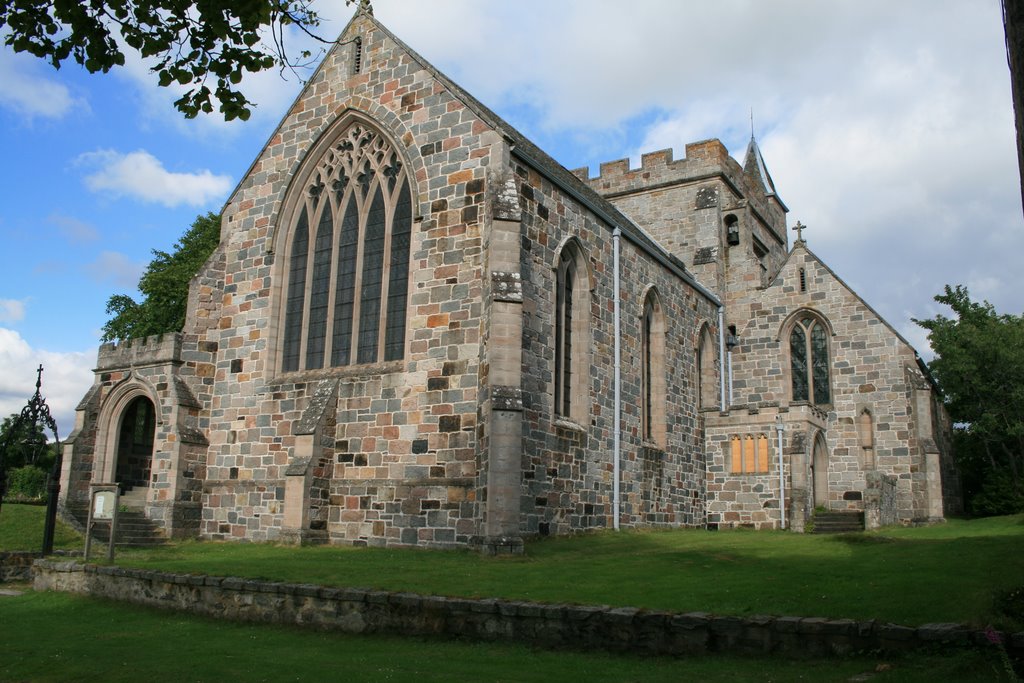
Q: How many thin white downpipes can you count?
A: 4